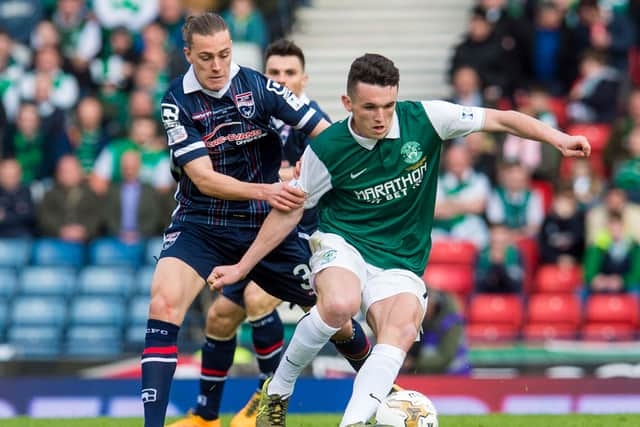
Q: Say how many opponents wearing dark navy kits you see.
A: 2